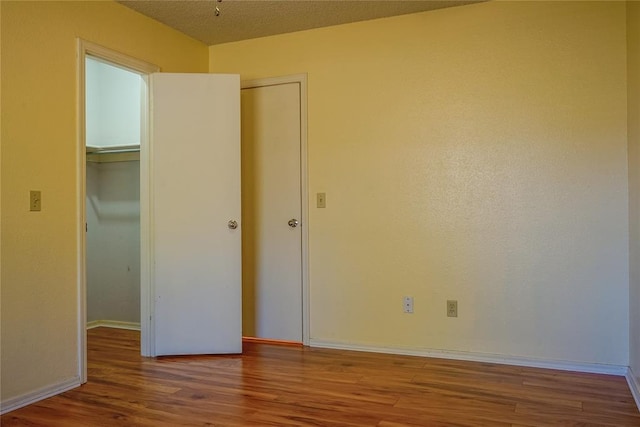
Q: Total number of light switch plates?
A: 2